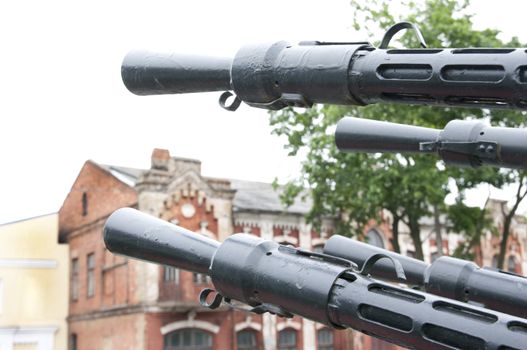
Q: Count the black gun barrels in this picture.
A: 4